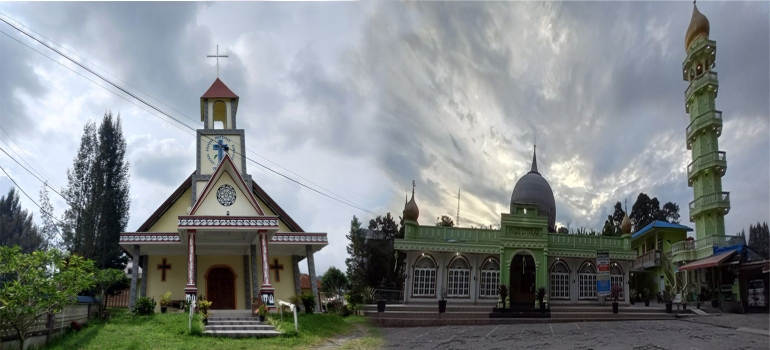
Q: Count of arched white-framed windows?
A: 6